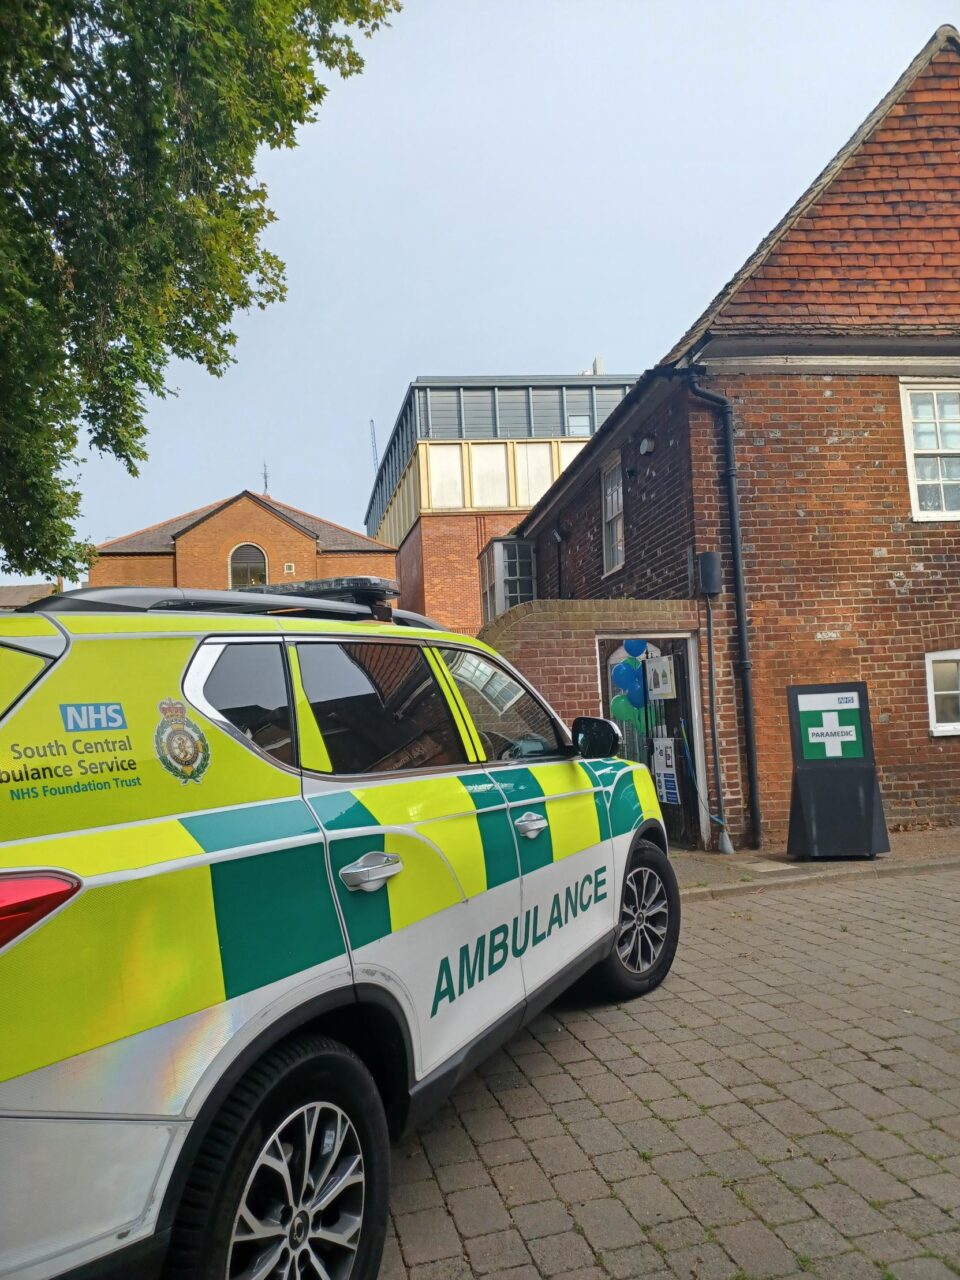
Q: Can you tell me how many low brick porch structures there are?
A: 1